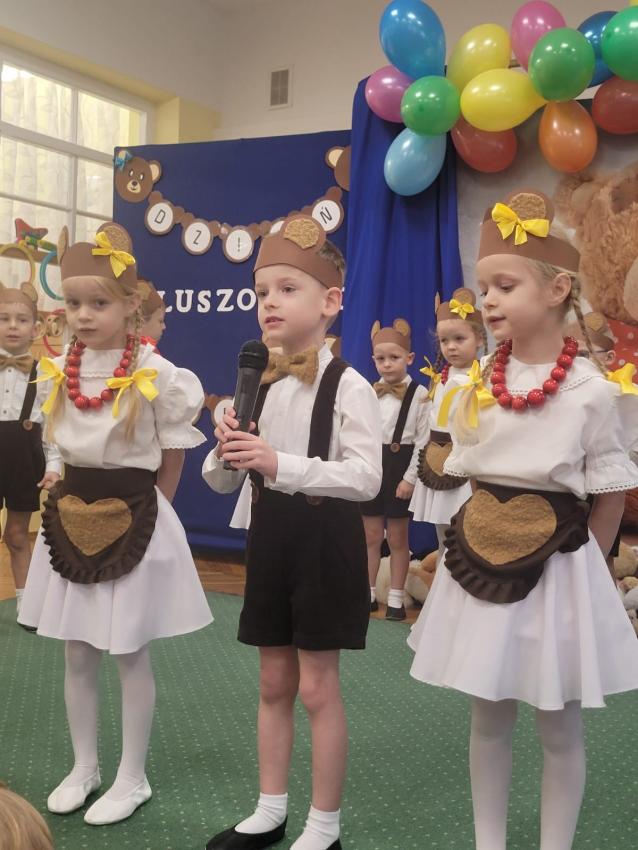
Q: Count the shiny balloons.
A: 13